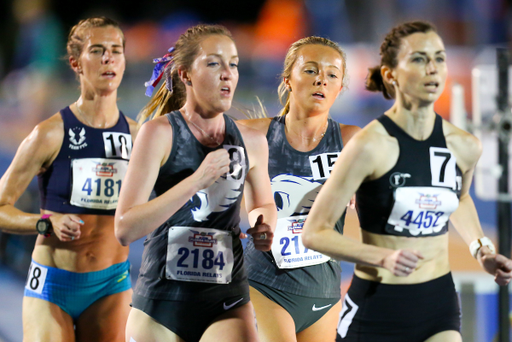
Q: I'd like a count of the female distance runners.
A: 4